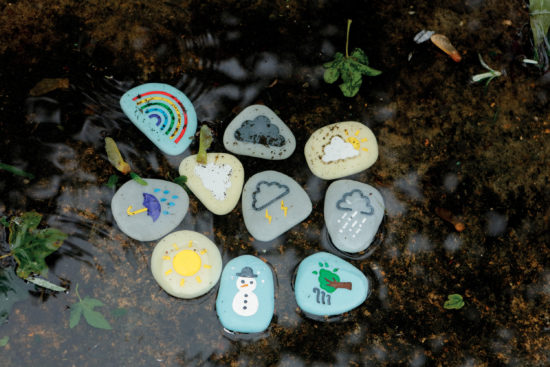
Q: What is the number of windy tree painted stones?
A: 1